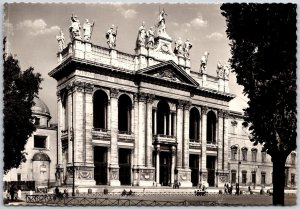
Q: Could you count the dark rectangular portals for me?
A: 5